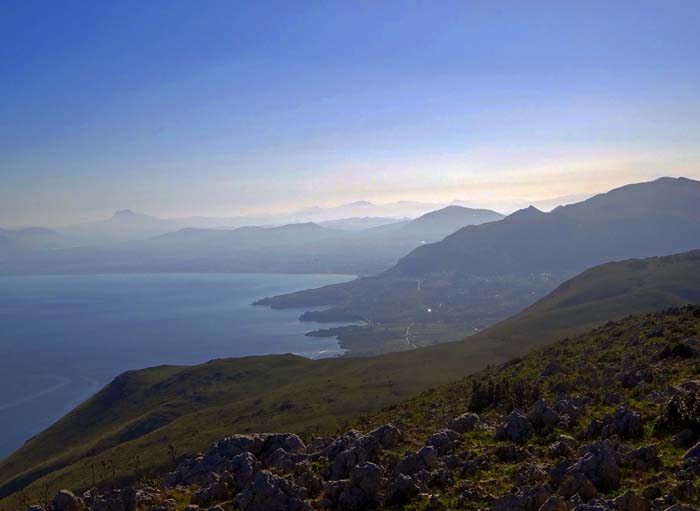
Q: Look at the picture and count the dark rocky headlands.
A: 3